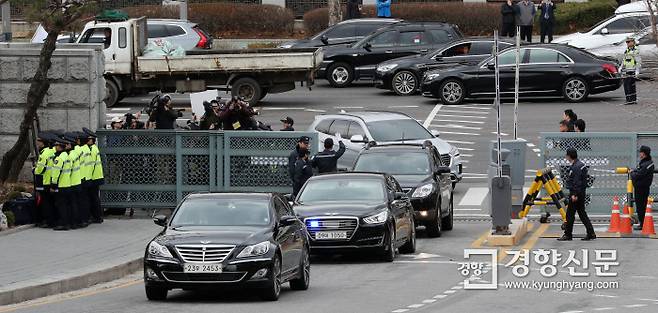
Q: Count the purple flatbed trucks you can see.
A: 0